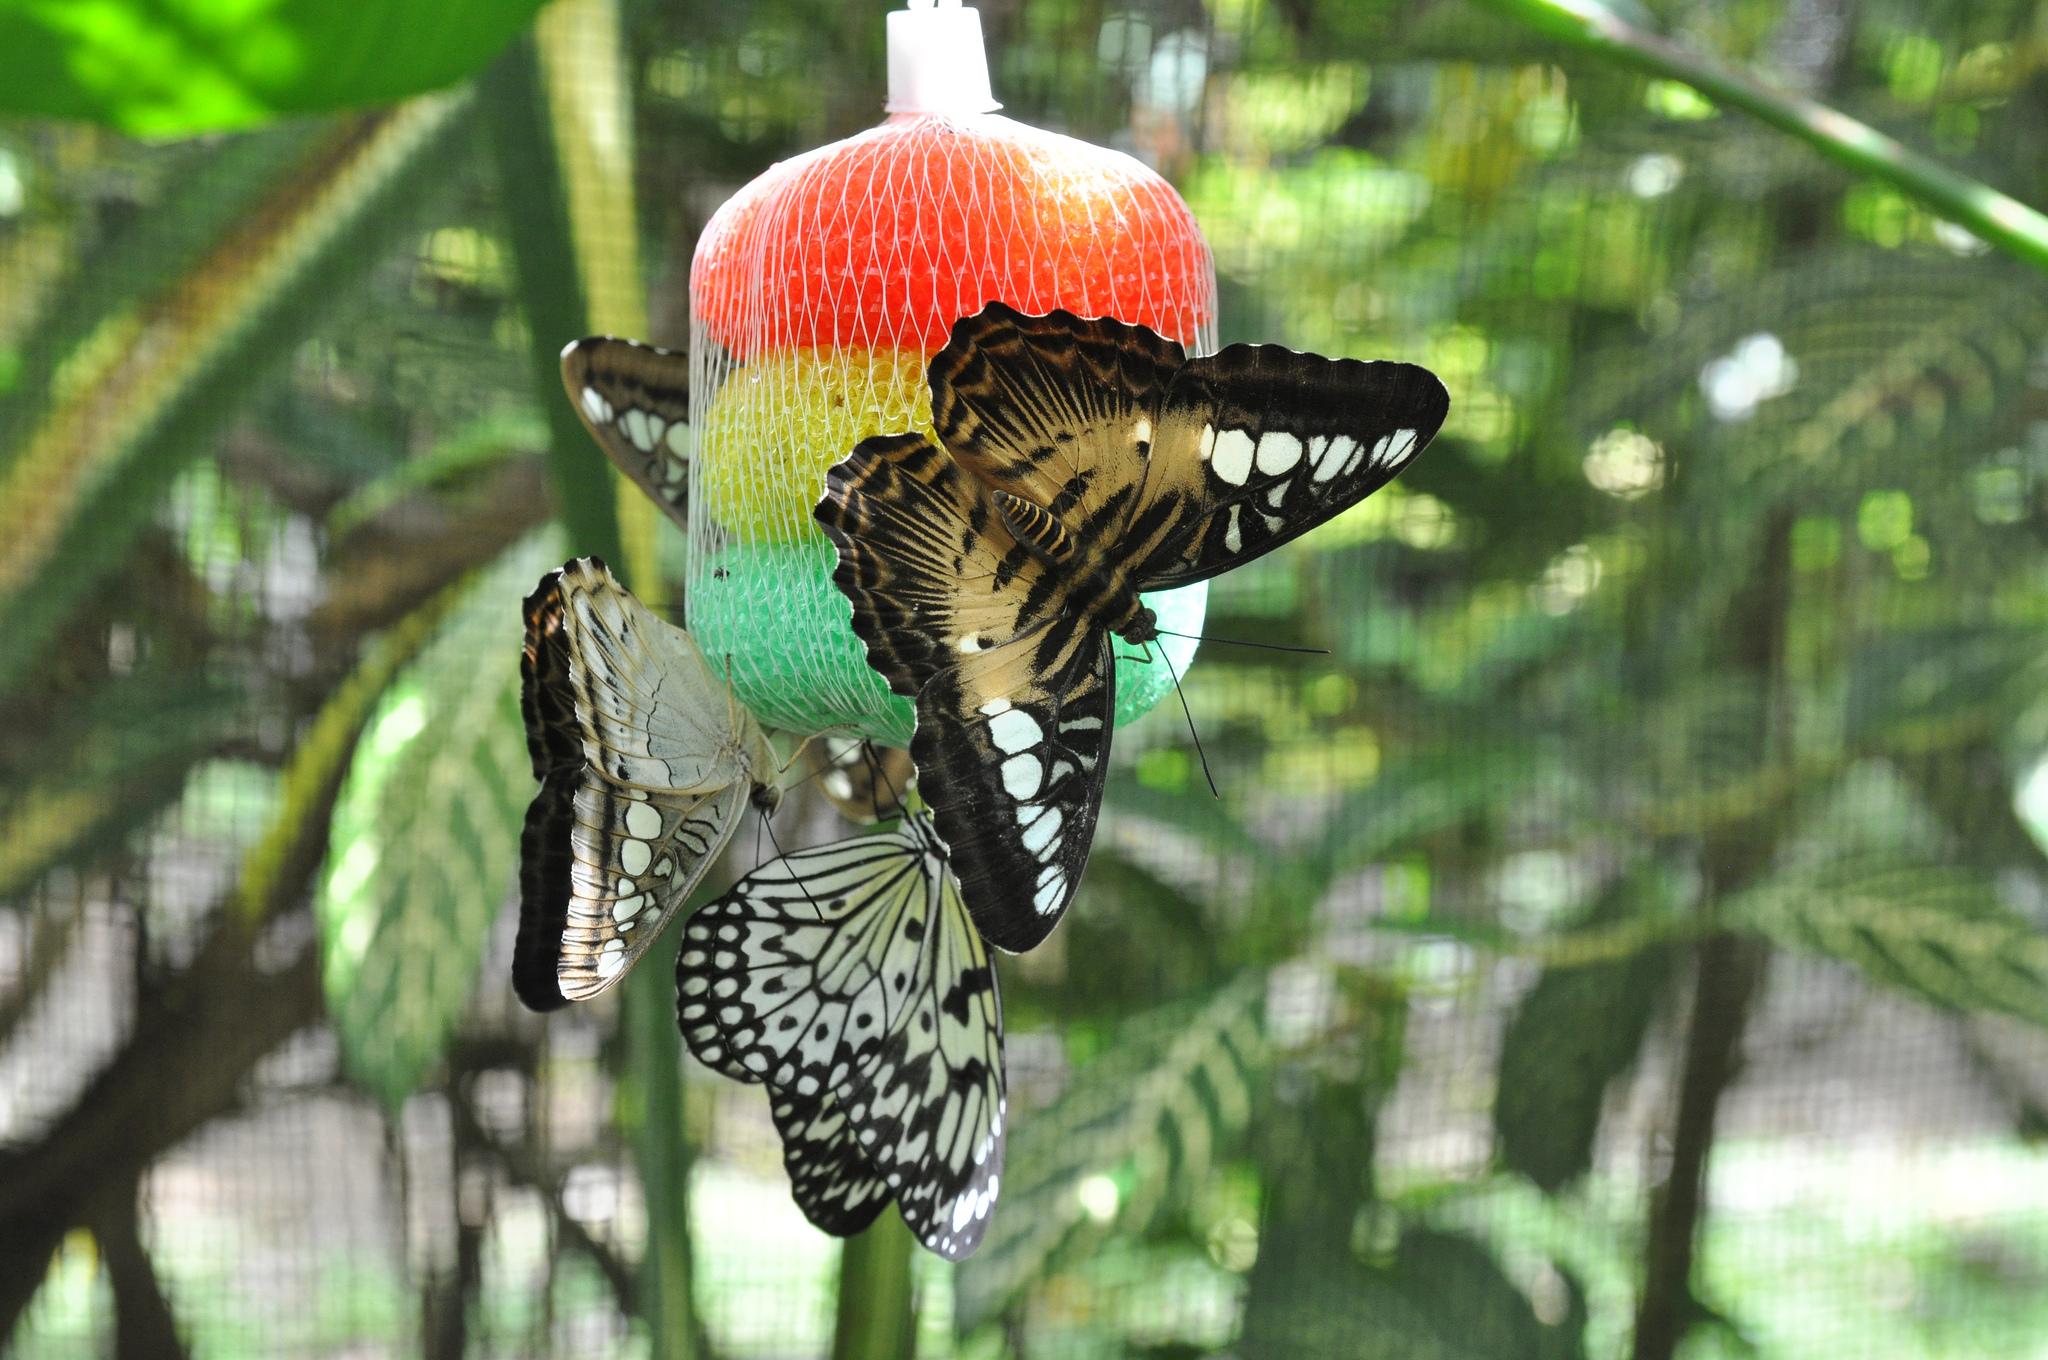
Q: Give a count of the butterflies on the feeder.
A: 4